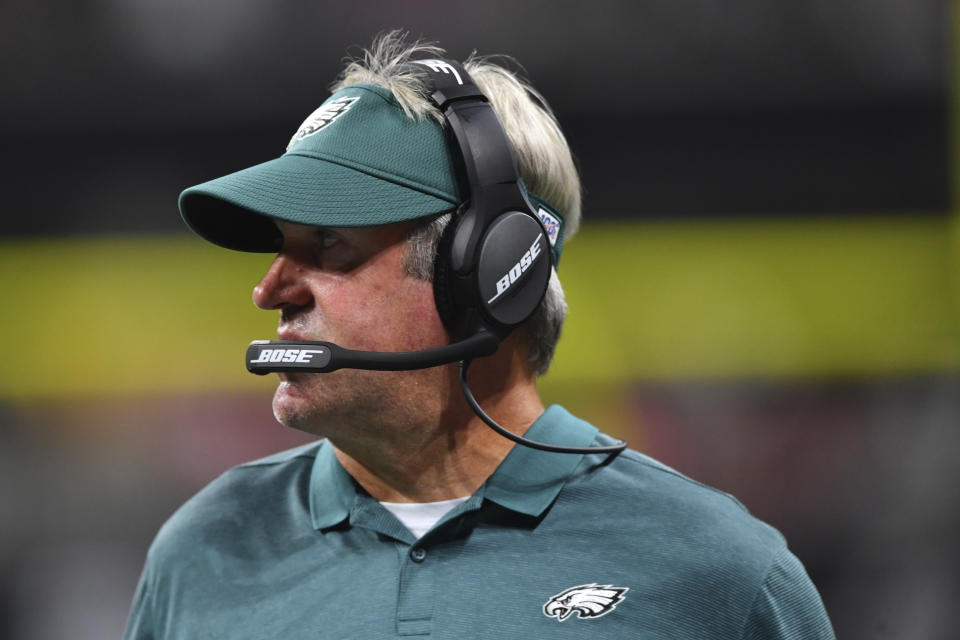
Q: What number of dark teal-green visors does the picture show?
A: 1